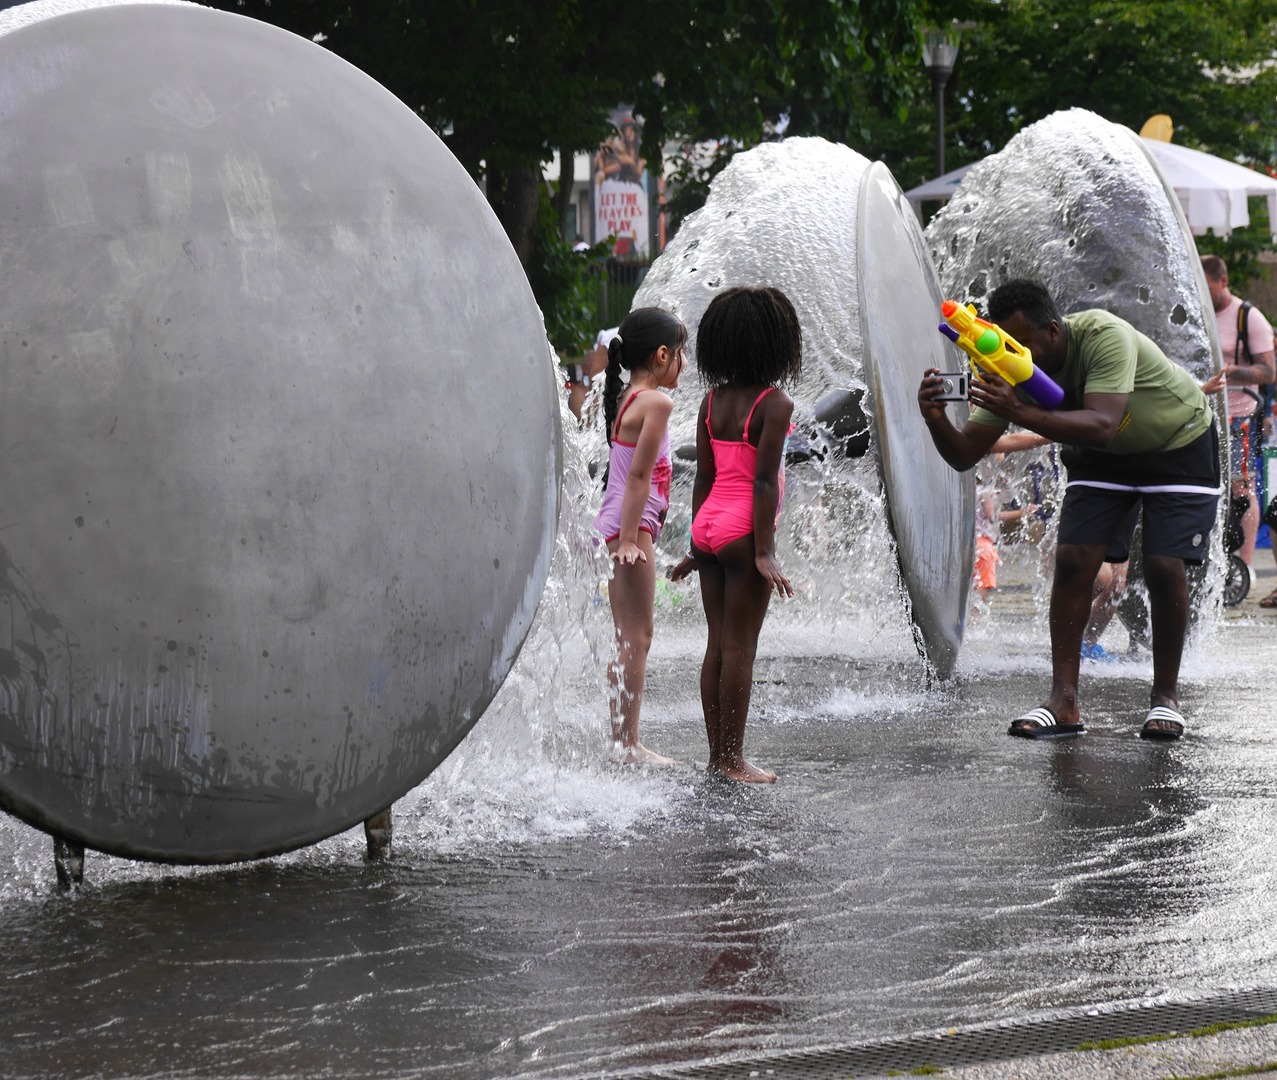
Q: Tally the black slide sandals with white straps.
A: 2